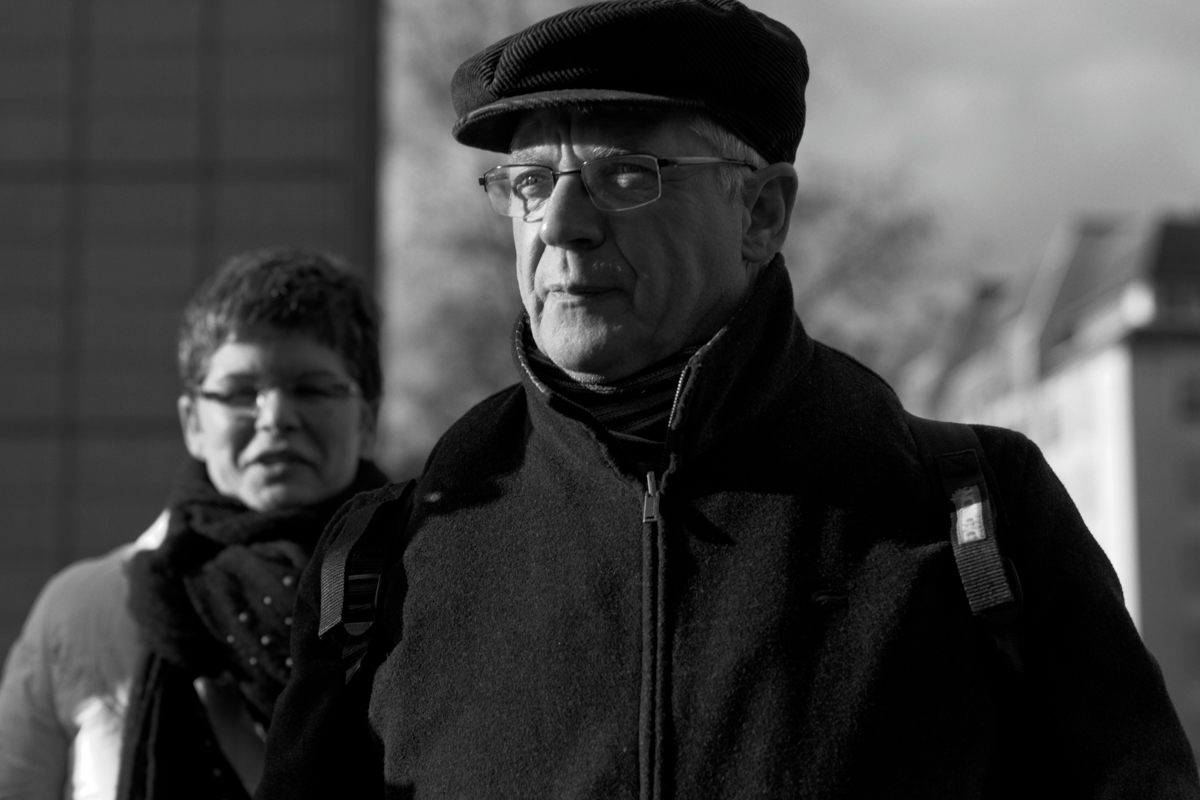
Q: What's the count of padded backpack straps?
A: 2